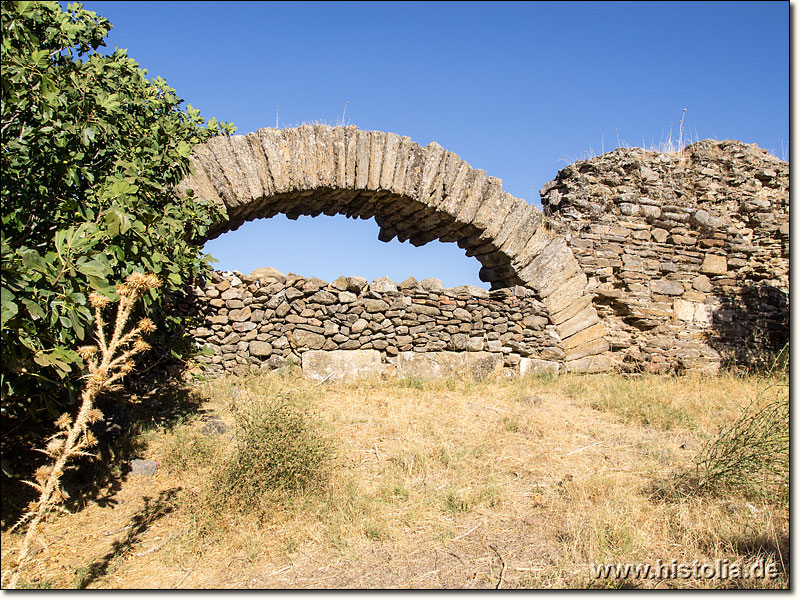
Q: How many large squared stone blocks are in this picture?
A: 3